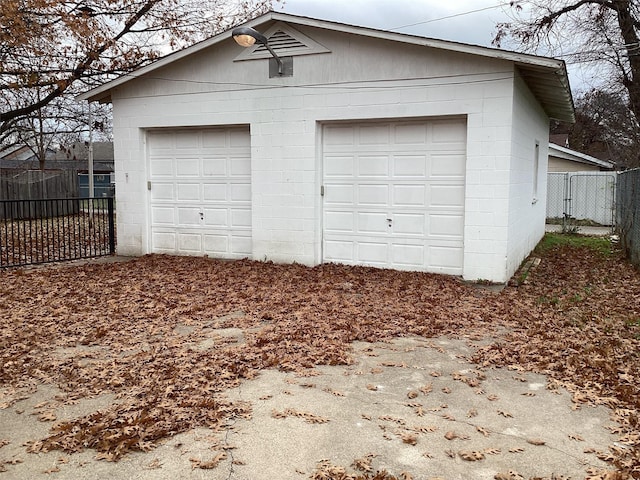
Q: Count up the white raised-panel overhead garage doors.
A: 2